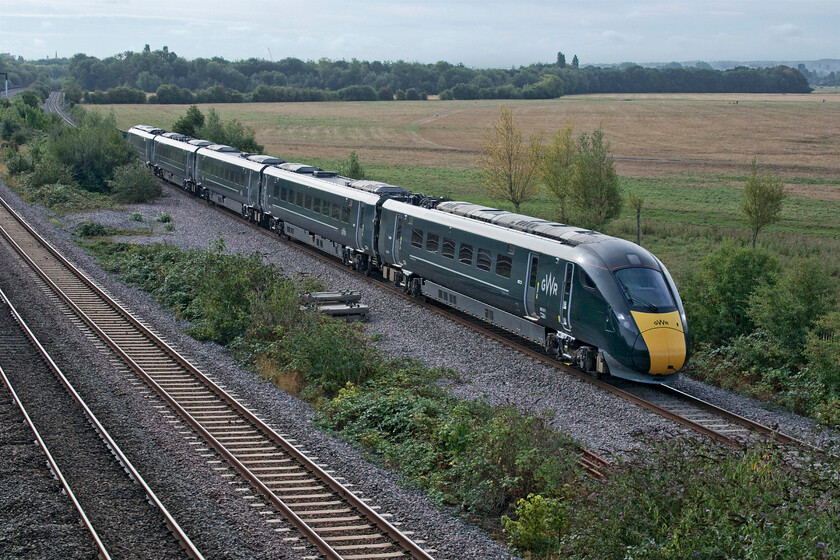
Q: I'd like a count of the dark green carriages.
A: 5